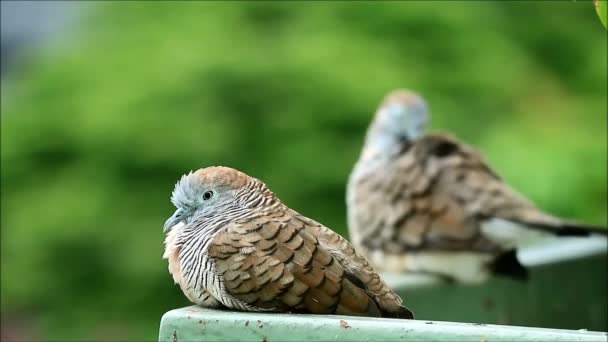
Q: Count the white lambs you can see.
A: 0